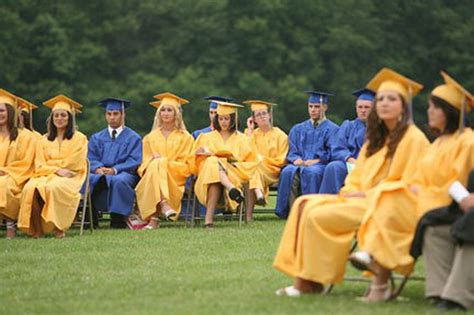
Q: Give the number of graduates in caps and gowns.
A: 12